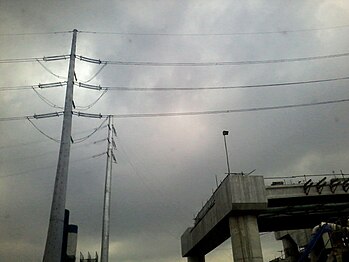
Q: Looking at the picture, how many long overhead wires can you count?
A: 4